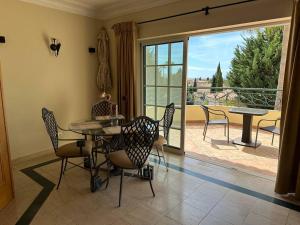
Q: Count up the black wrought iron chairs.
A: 4